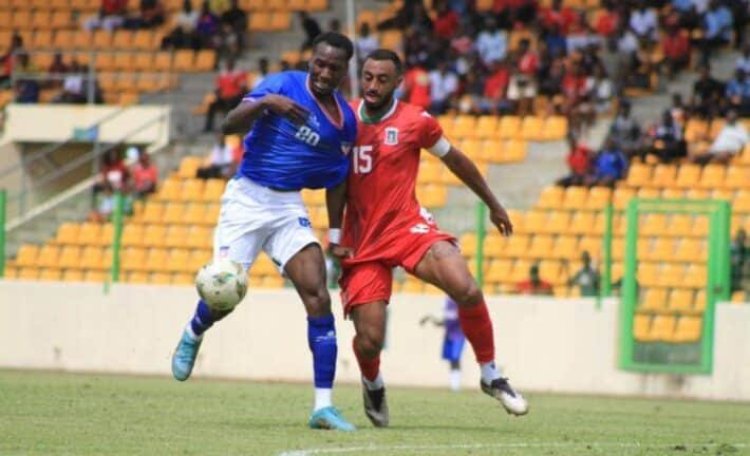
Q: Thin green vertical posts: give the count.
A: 4